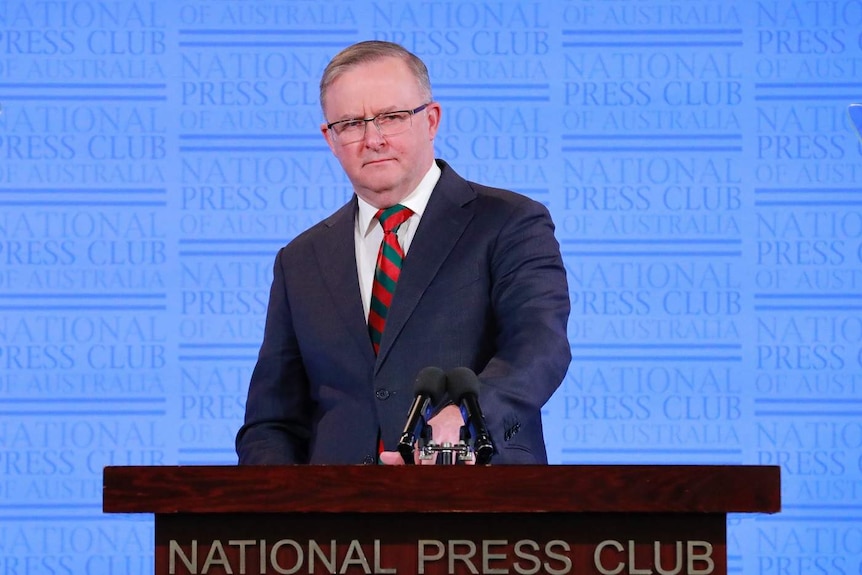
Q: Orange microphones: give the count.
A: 0